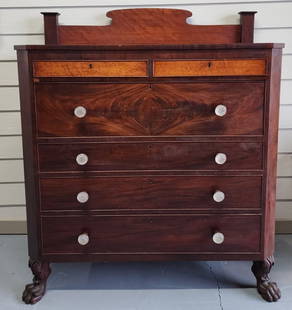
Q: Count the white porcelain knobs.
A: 8